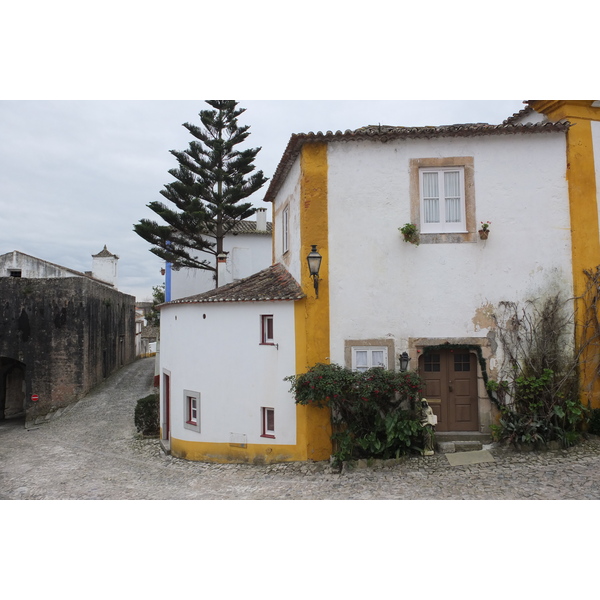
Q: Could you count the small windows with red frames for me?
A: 3